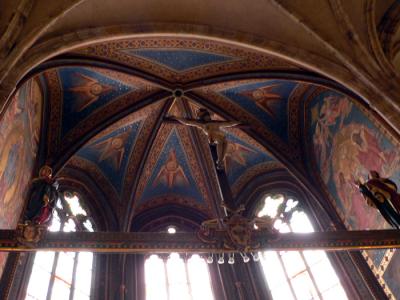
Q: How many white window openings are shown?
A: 3